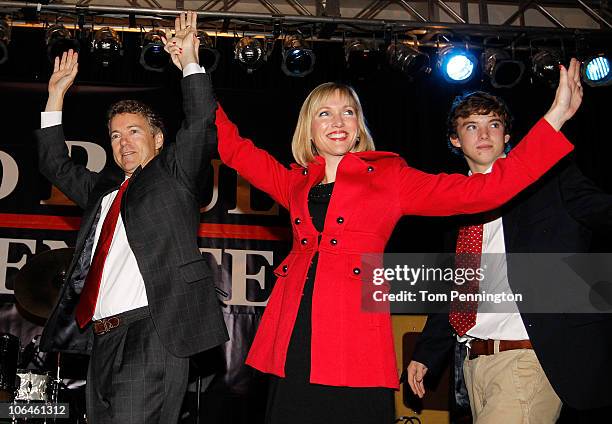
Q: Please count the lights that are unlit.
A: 11